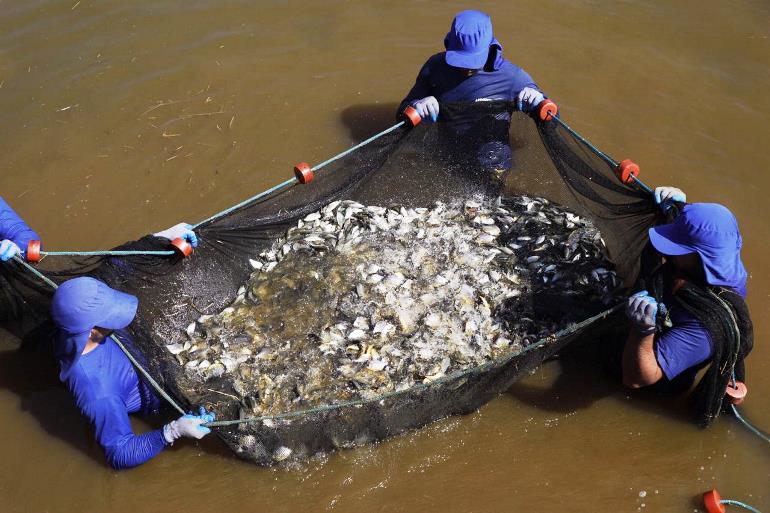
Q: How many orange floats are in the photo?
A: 8